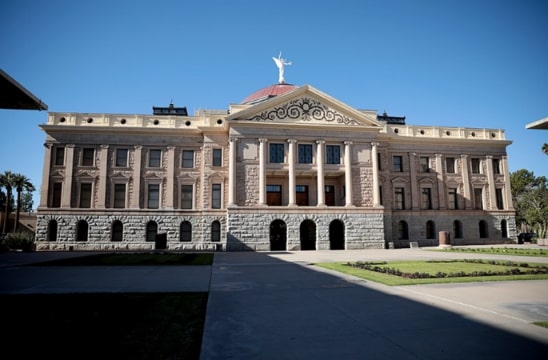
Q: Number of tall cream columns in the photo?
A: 6